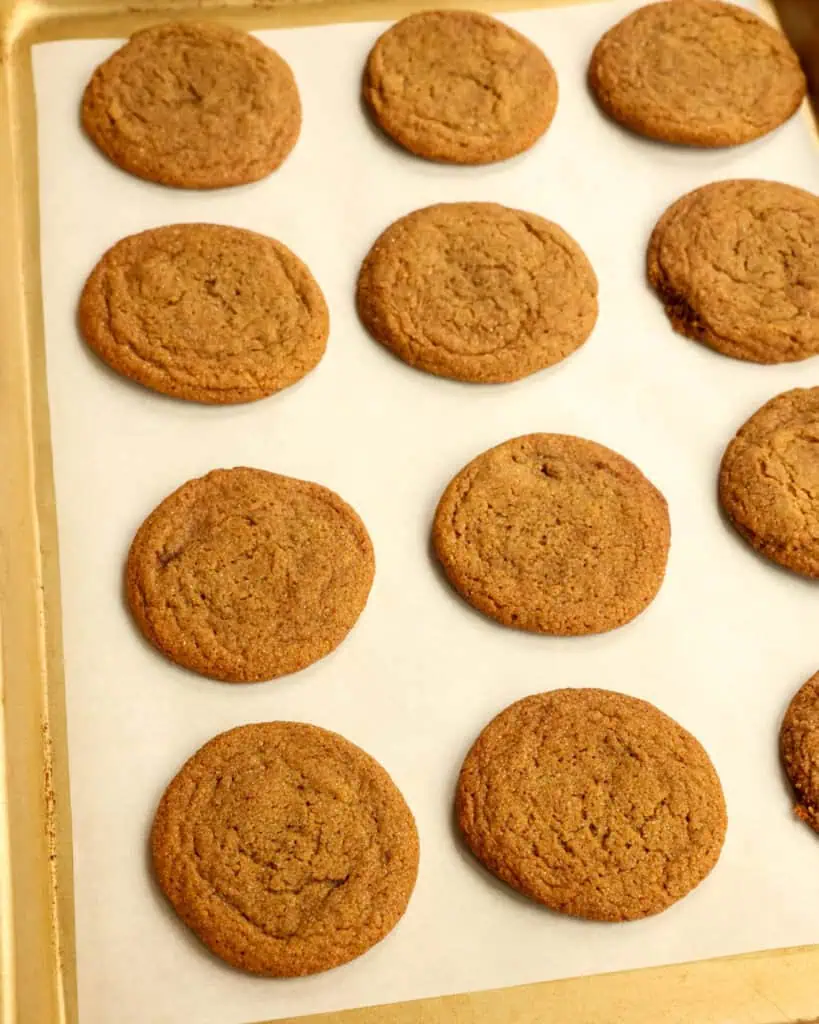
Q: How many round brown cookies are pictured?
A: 12